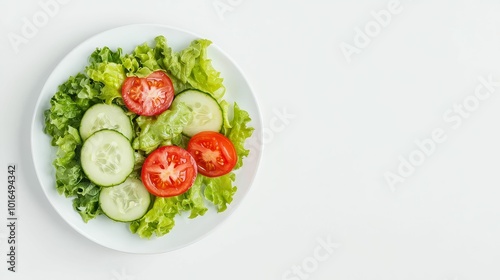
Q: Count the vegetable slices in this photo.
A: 7